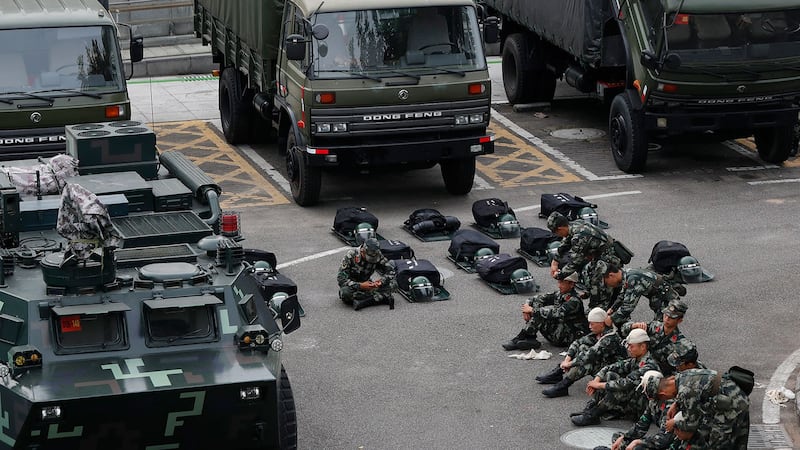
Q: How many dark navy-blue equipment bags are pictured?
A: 12